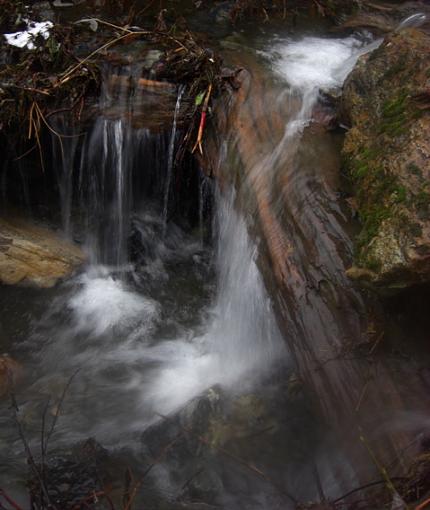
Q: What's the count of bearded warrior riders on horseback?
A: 0